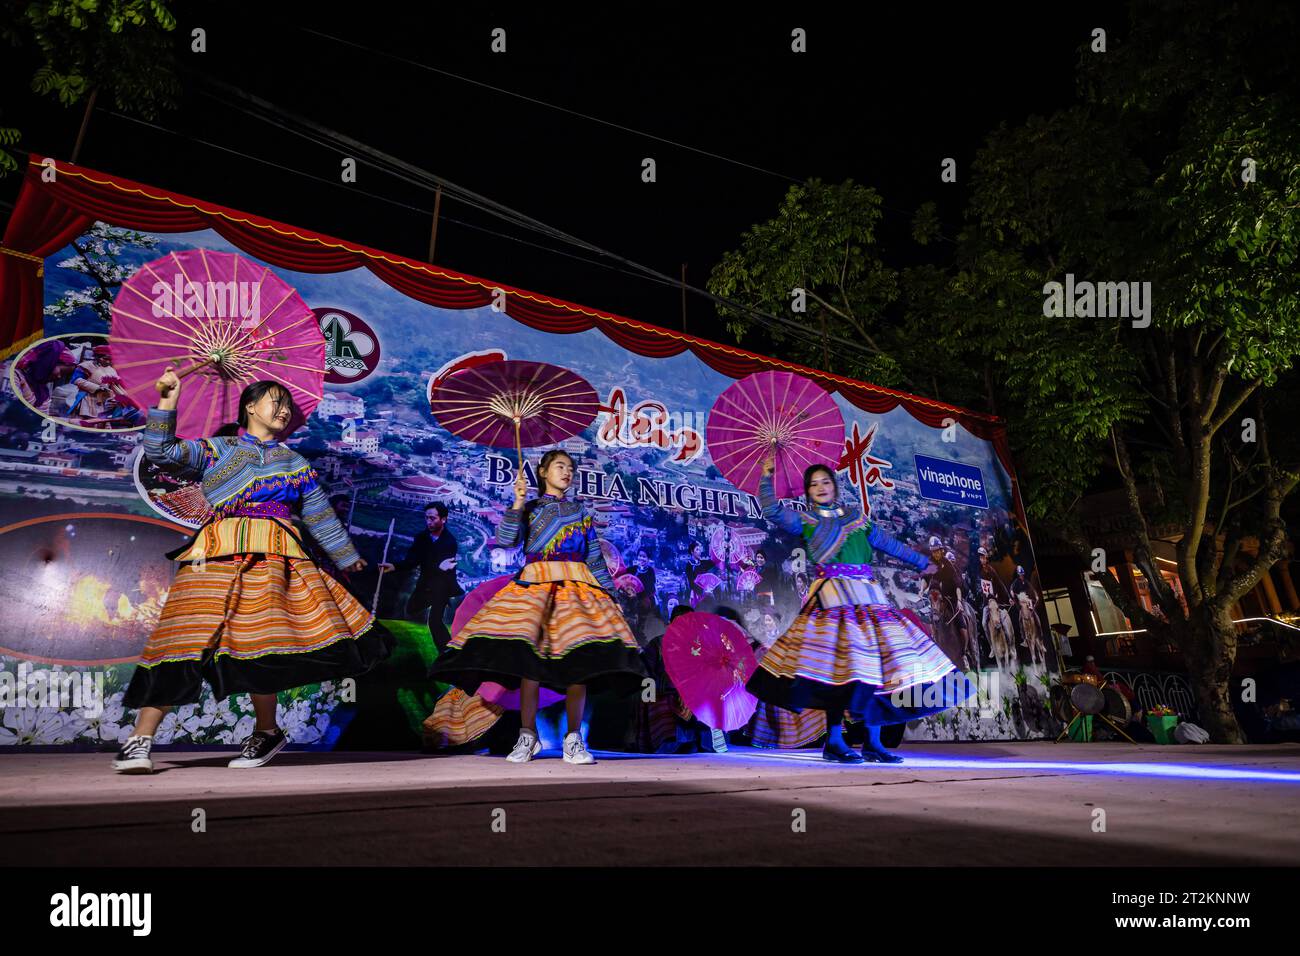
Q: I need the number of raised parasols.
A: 3